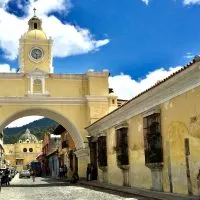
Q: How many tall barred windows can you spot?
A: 3